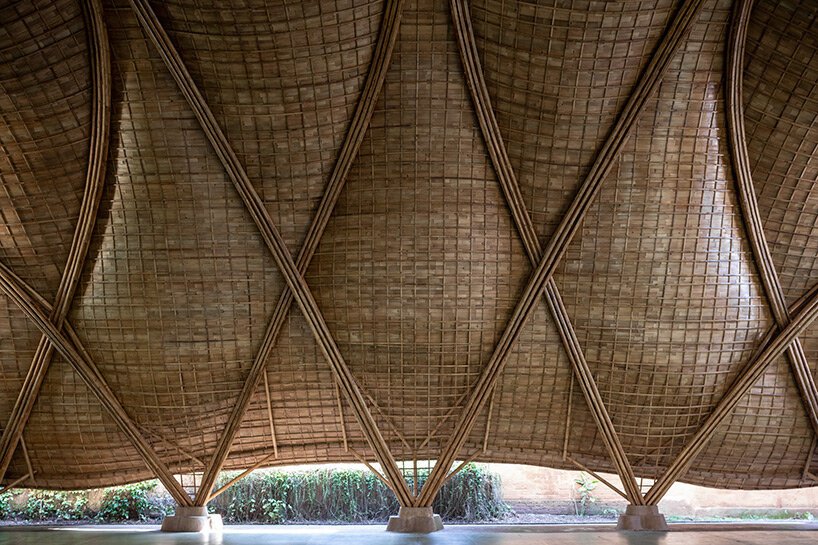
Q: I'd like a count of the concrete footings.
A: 3